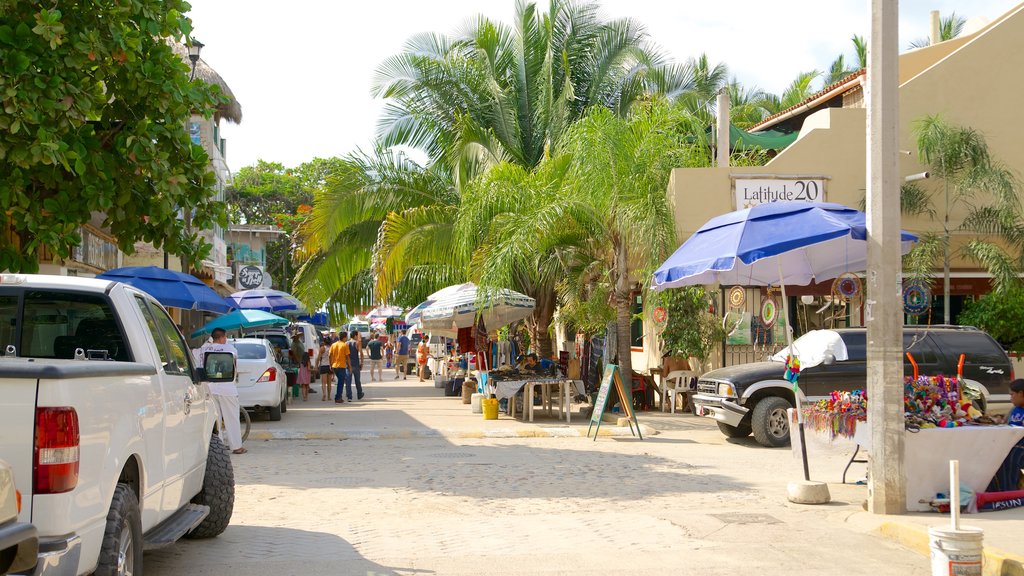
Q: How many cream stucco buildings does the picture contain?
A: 1